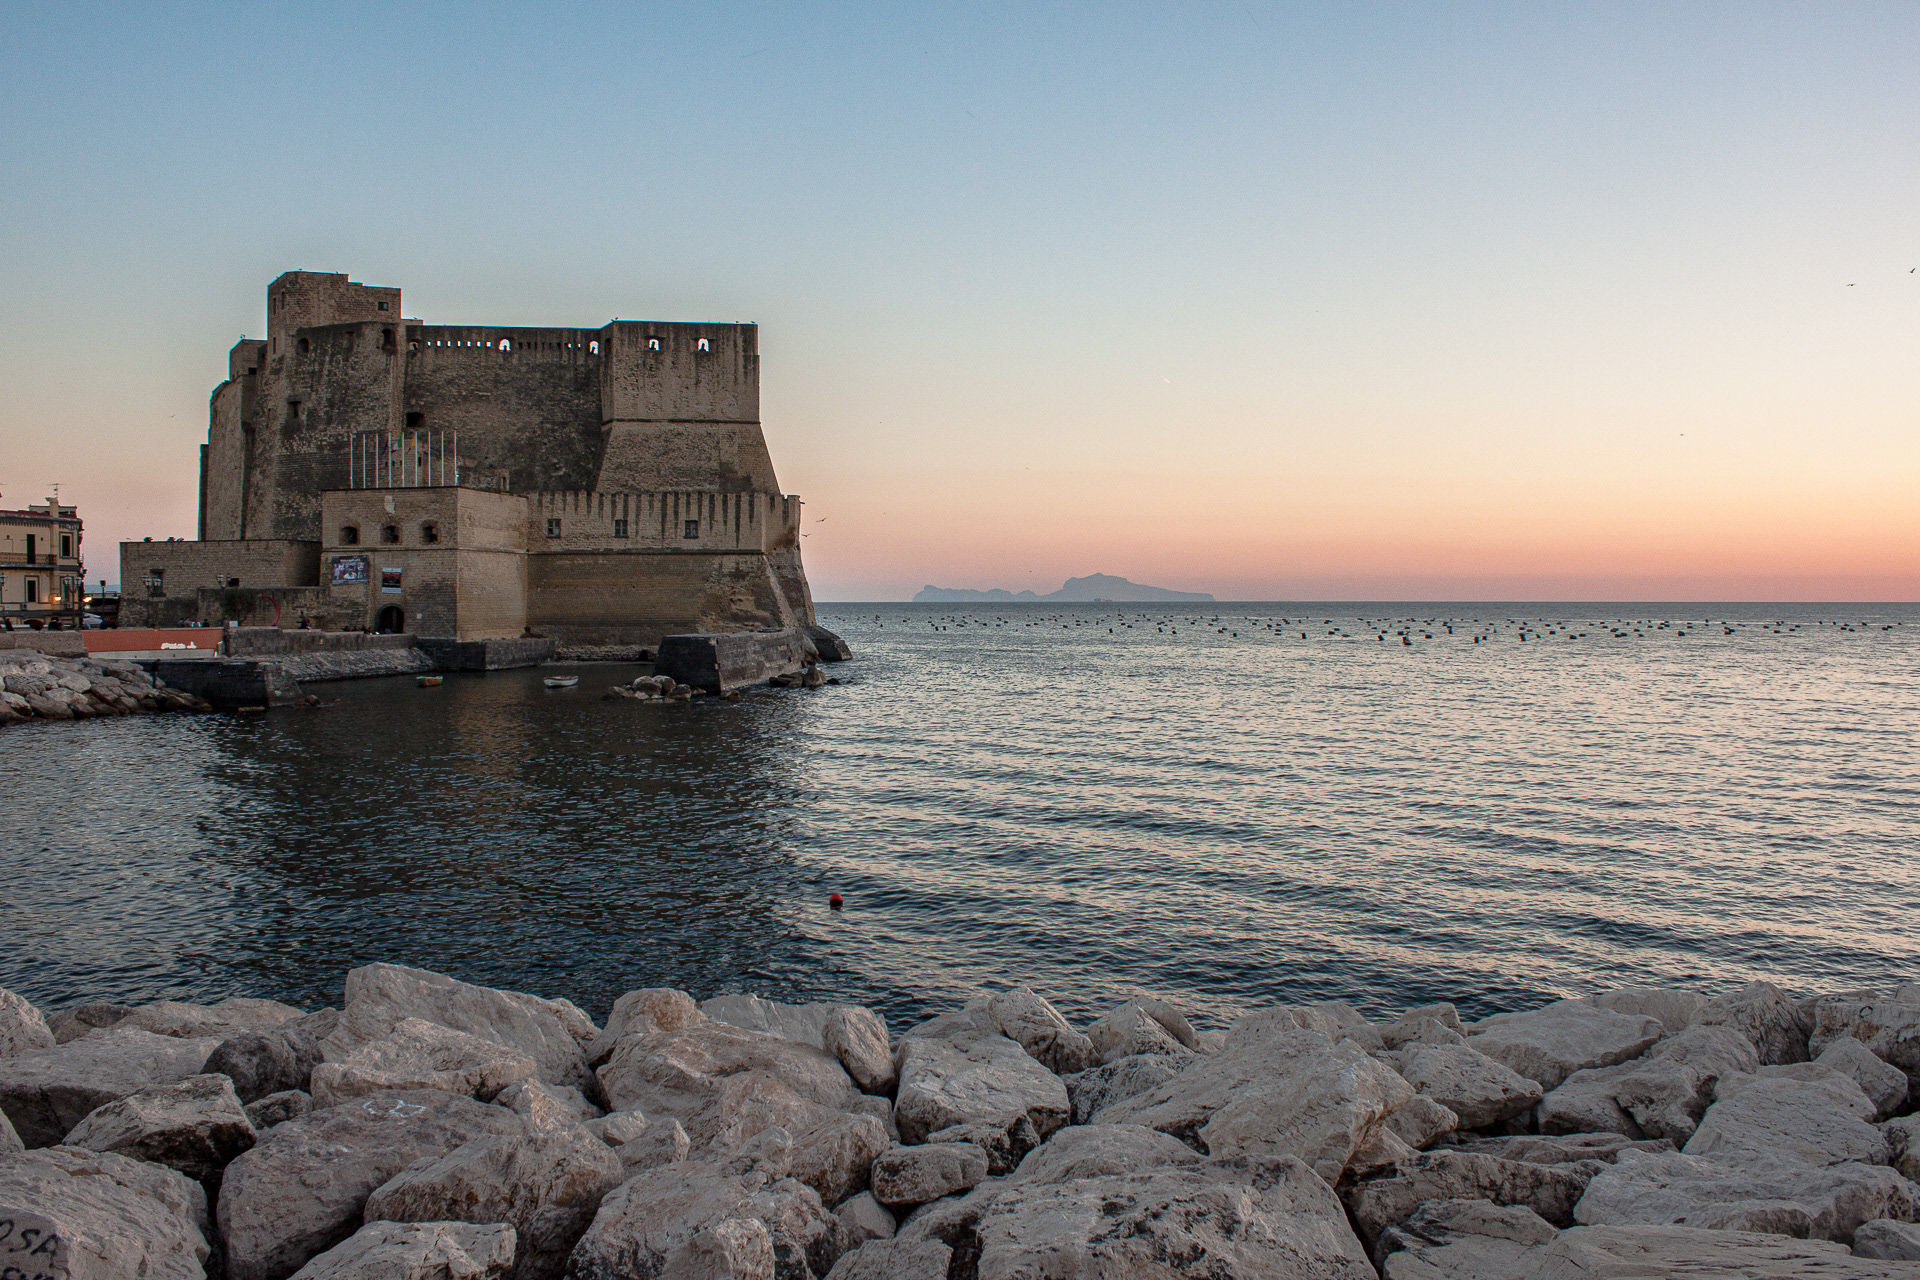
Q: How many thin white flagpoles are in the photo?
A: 9